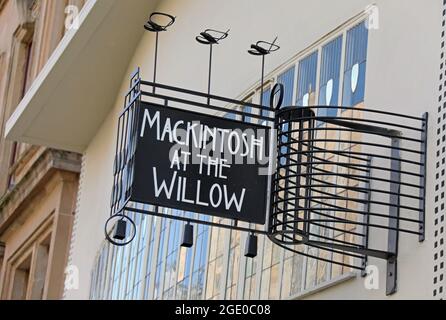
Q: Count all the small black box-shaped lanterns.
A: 3